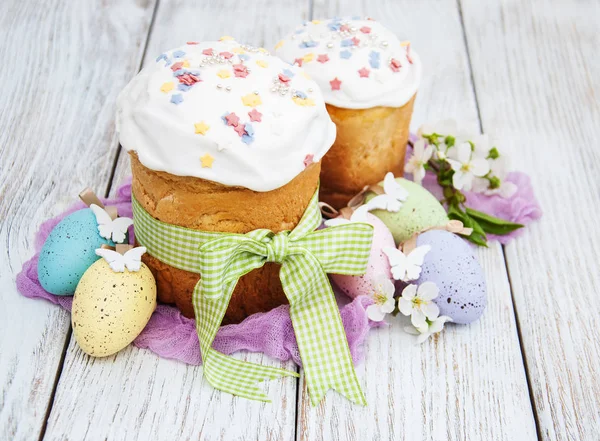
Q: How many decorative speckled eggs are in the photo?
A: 5